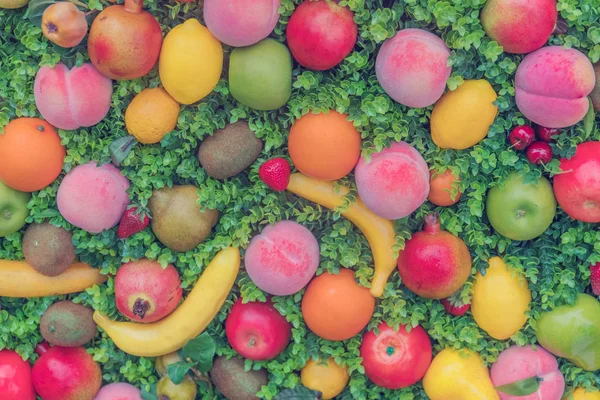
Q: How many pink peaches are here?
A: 9